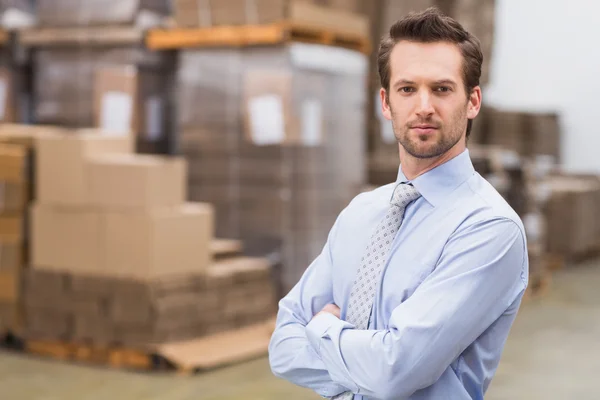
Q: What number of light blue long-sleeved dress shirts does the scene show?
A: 1